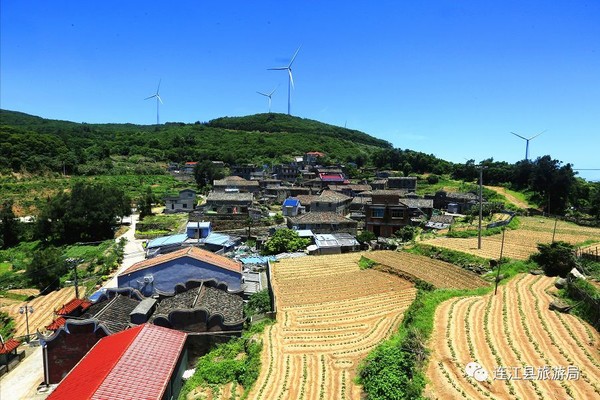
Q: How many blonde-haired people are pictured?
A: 0